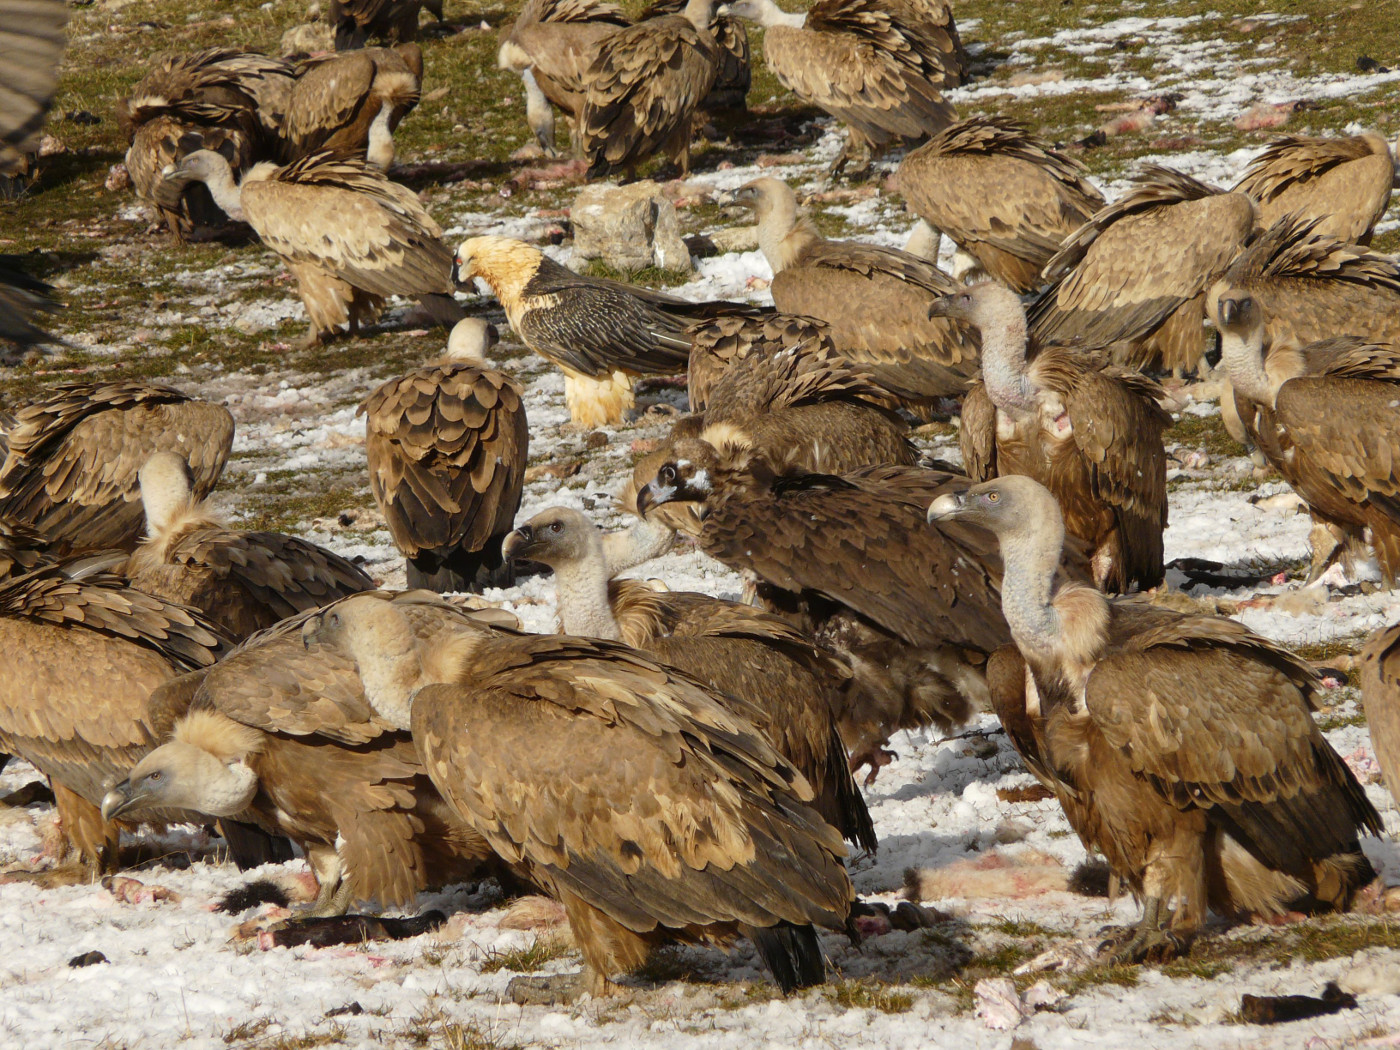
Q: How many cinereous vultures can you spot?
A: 1